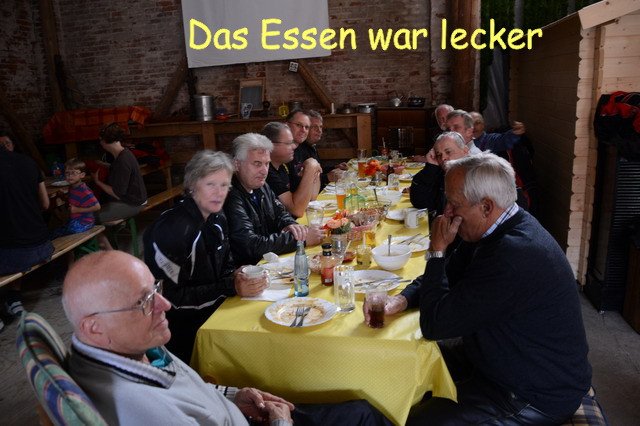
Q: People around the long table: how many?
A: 11